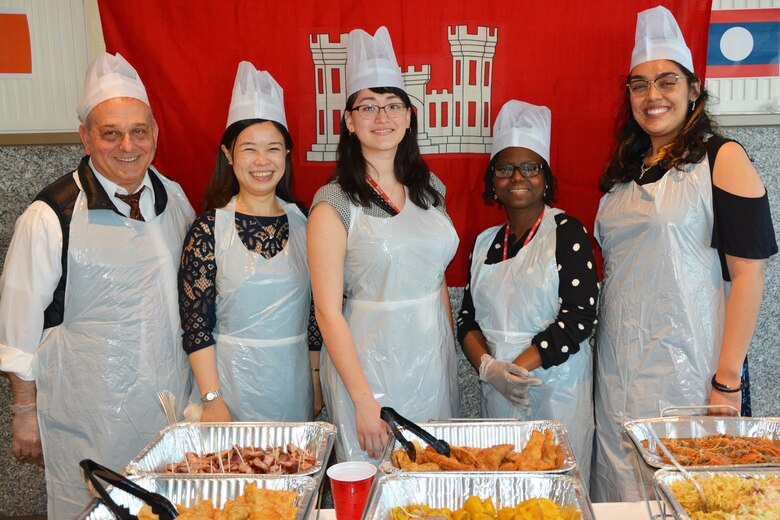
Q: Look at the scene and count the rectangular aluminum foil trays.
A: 6